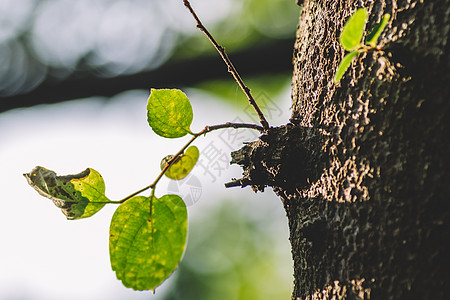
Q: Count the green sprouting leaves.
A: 7